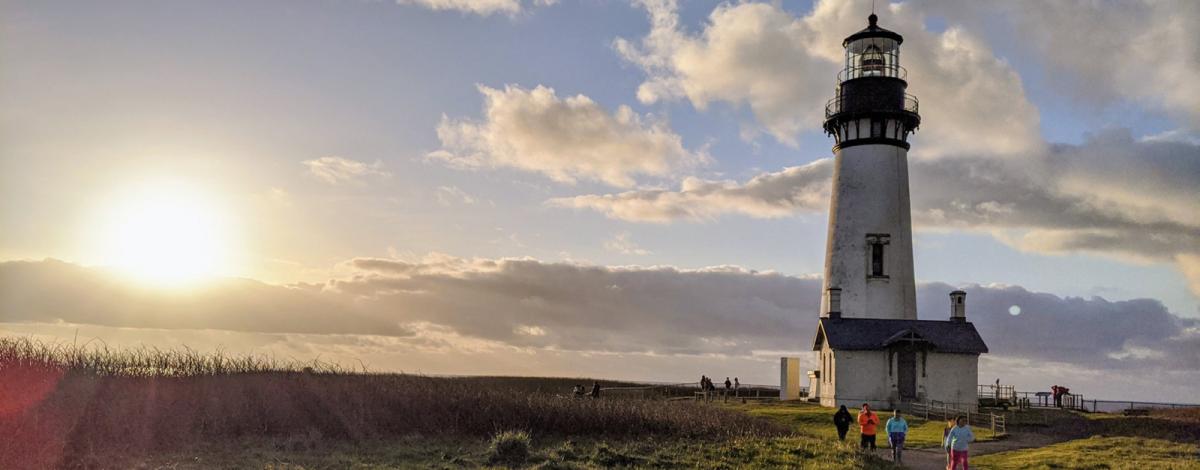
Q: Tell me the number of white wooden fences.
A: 1